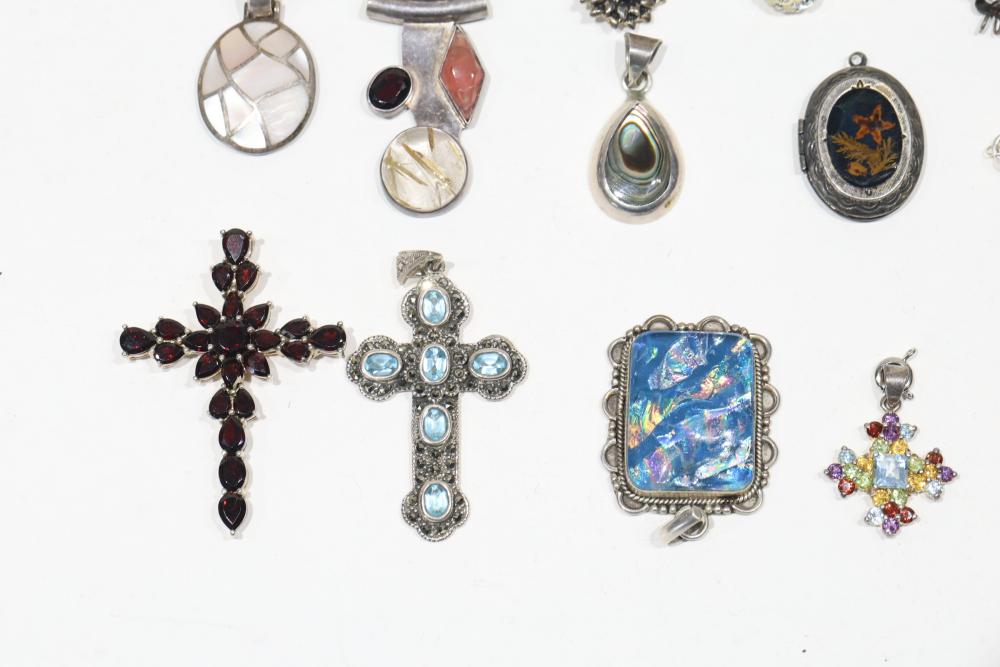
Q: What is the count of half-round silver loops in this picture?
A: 10